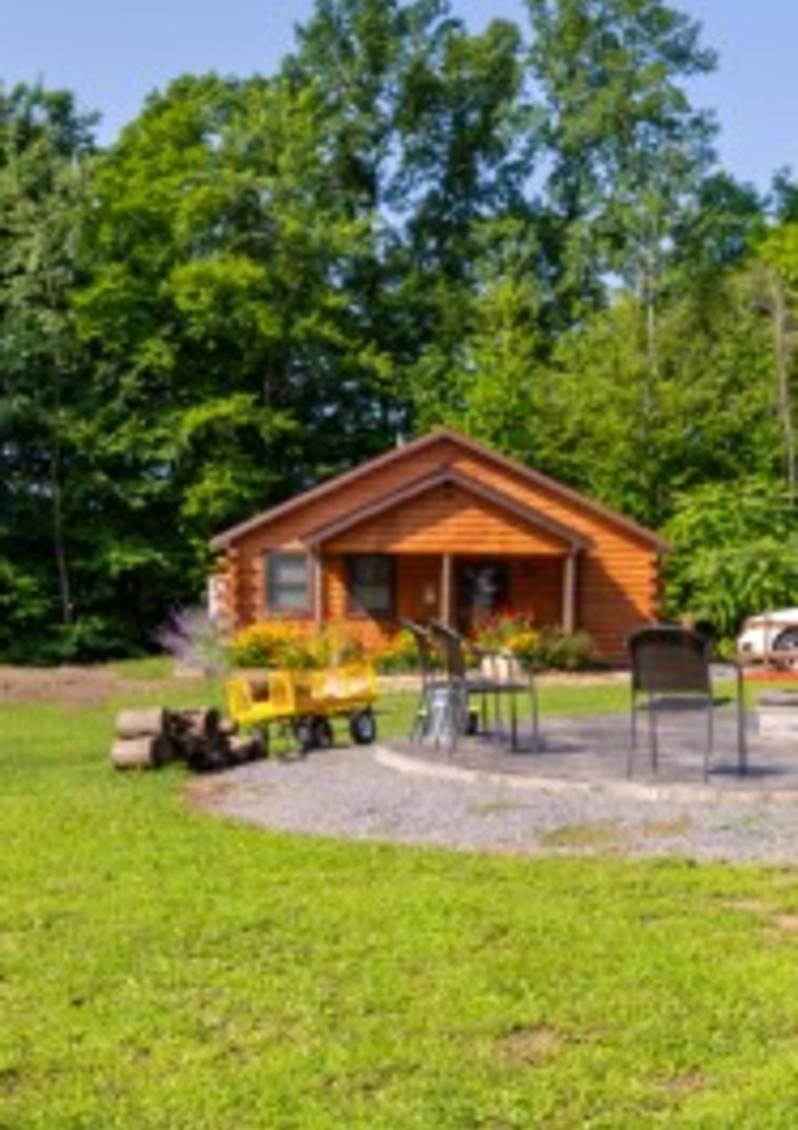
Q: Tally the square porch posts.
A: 3